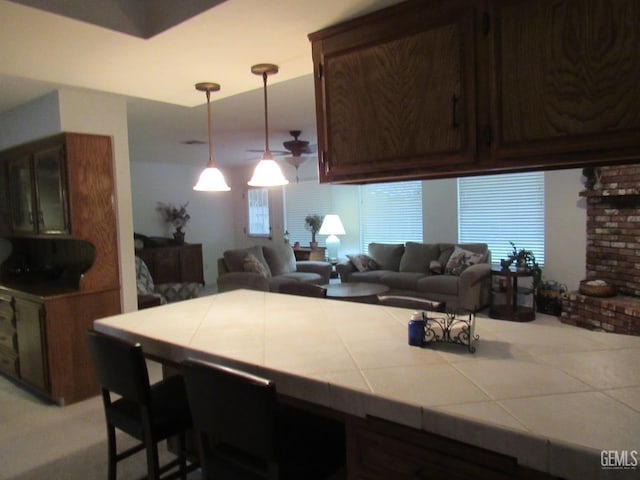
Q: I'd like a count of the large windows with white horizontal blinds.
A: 3